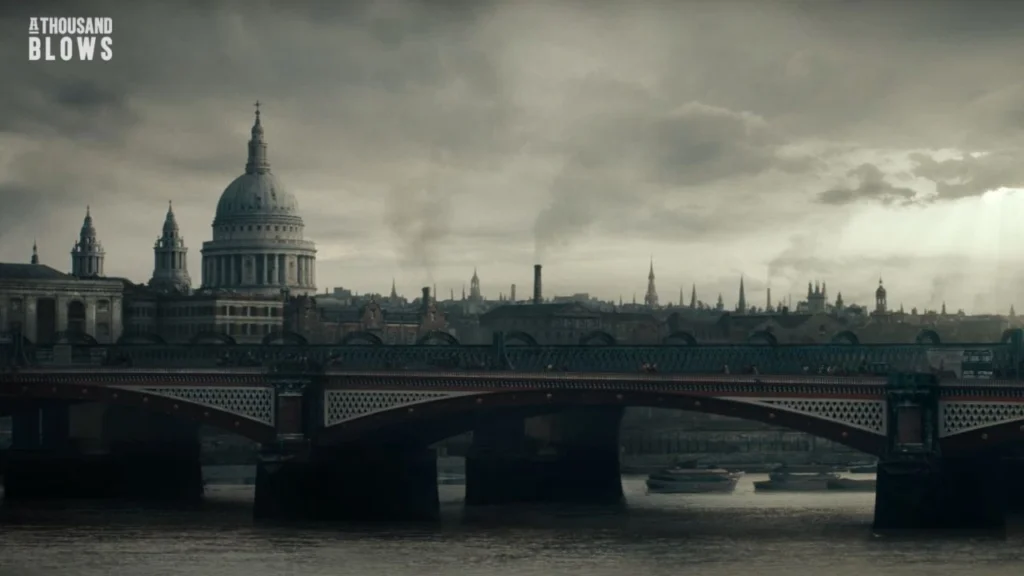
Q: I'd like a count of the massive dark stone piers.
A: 4